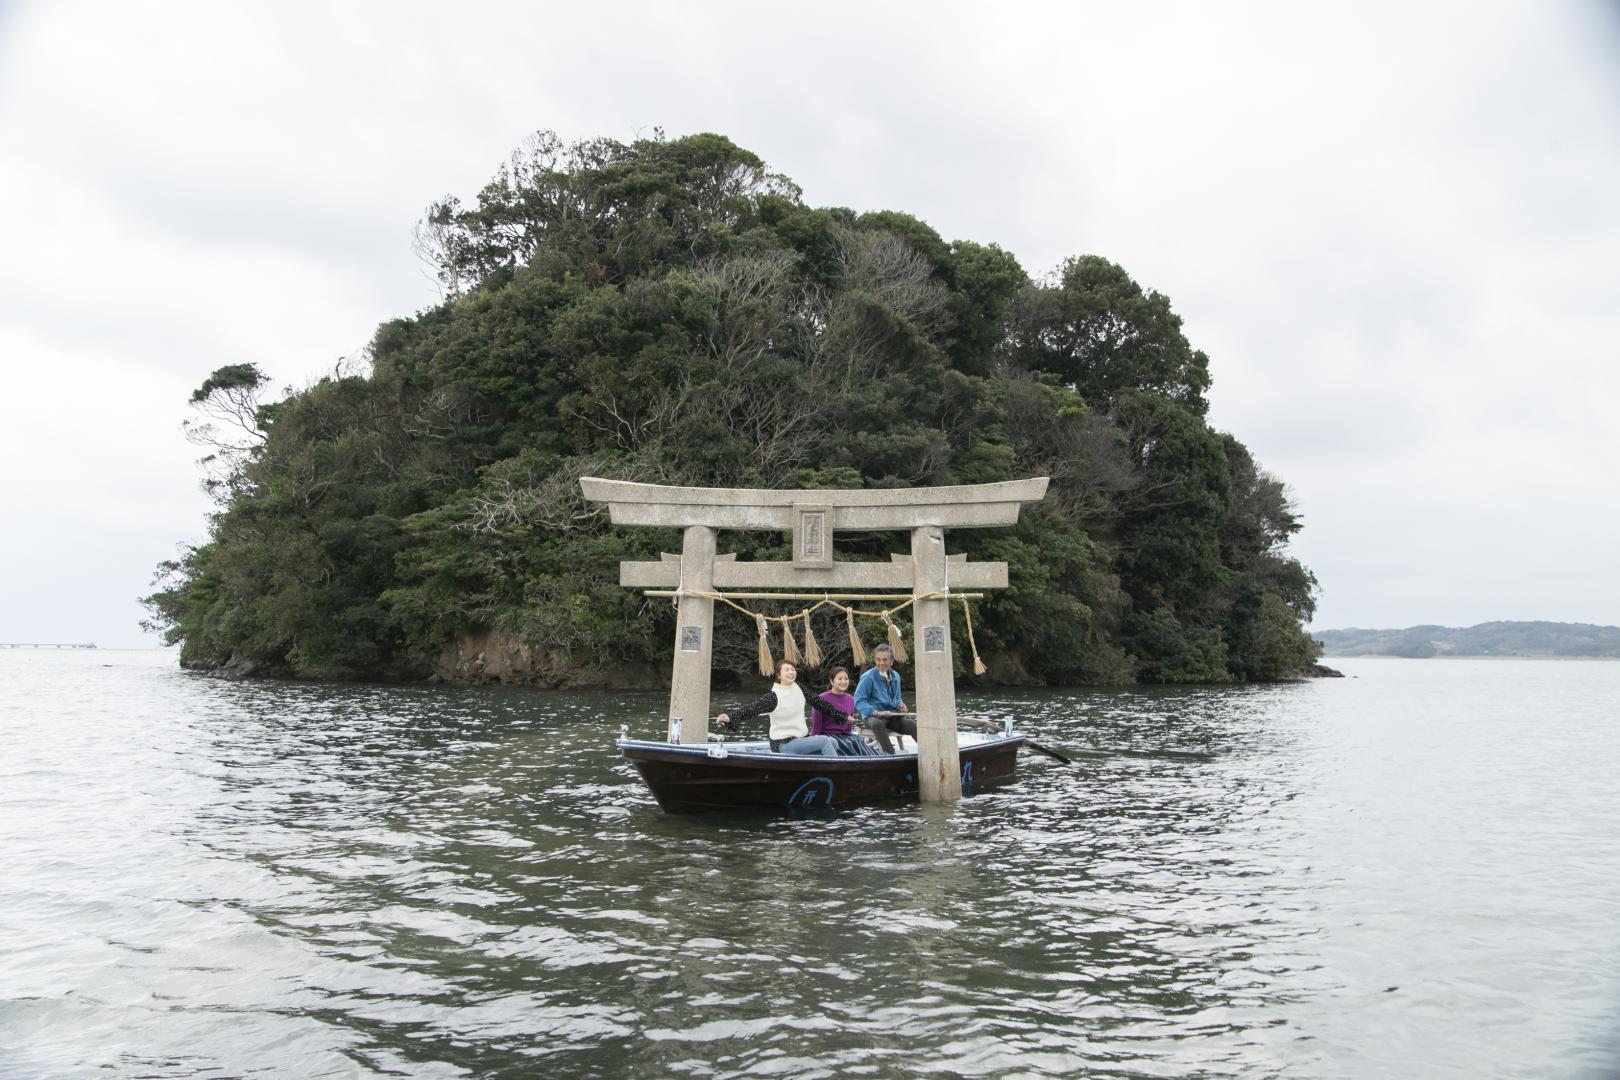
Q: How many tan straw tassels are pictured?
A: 6